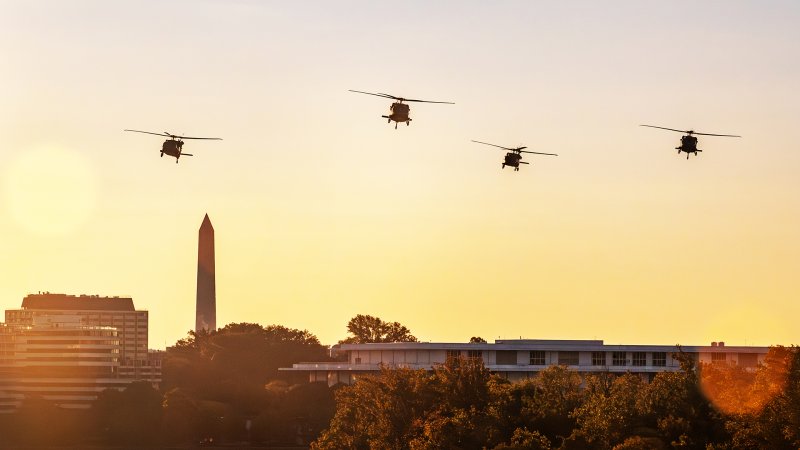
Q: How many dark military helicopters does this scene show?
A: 4